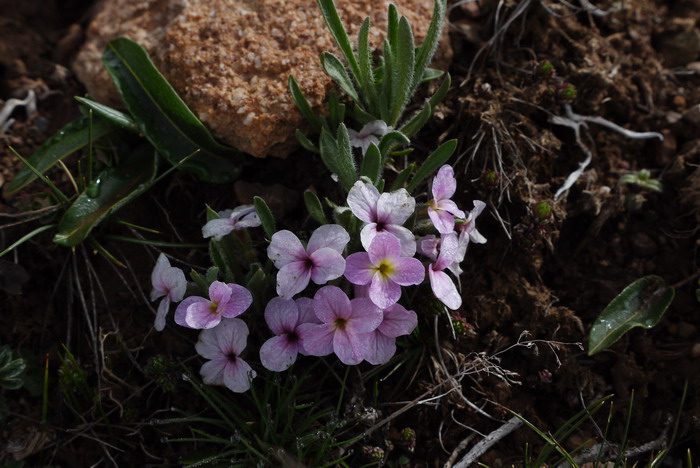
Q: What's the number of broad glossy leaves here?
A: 4